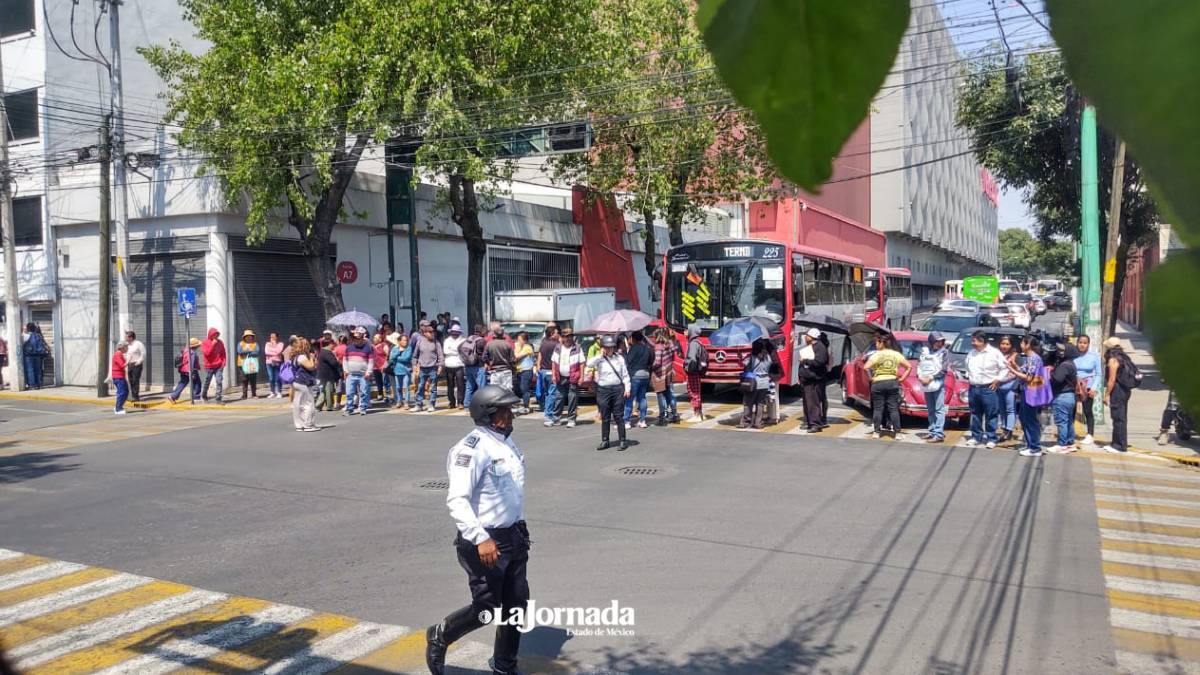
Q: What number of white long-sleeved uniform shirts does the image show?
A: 2